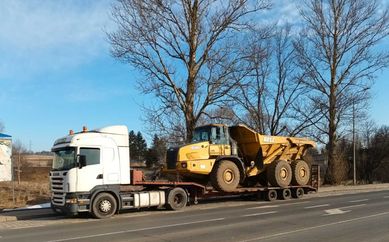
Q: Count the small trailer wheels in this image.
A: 3